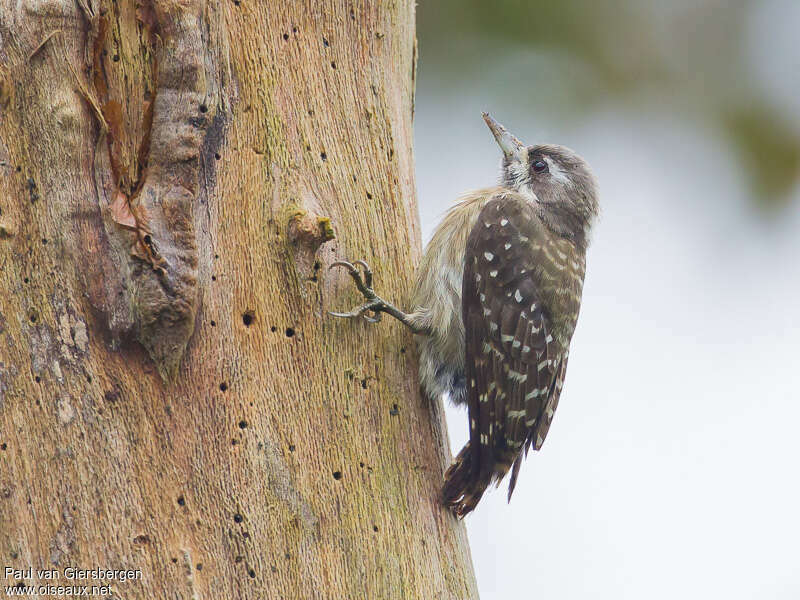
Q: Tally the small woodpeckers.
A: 1